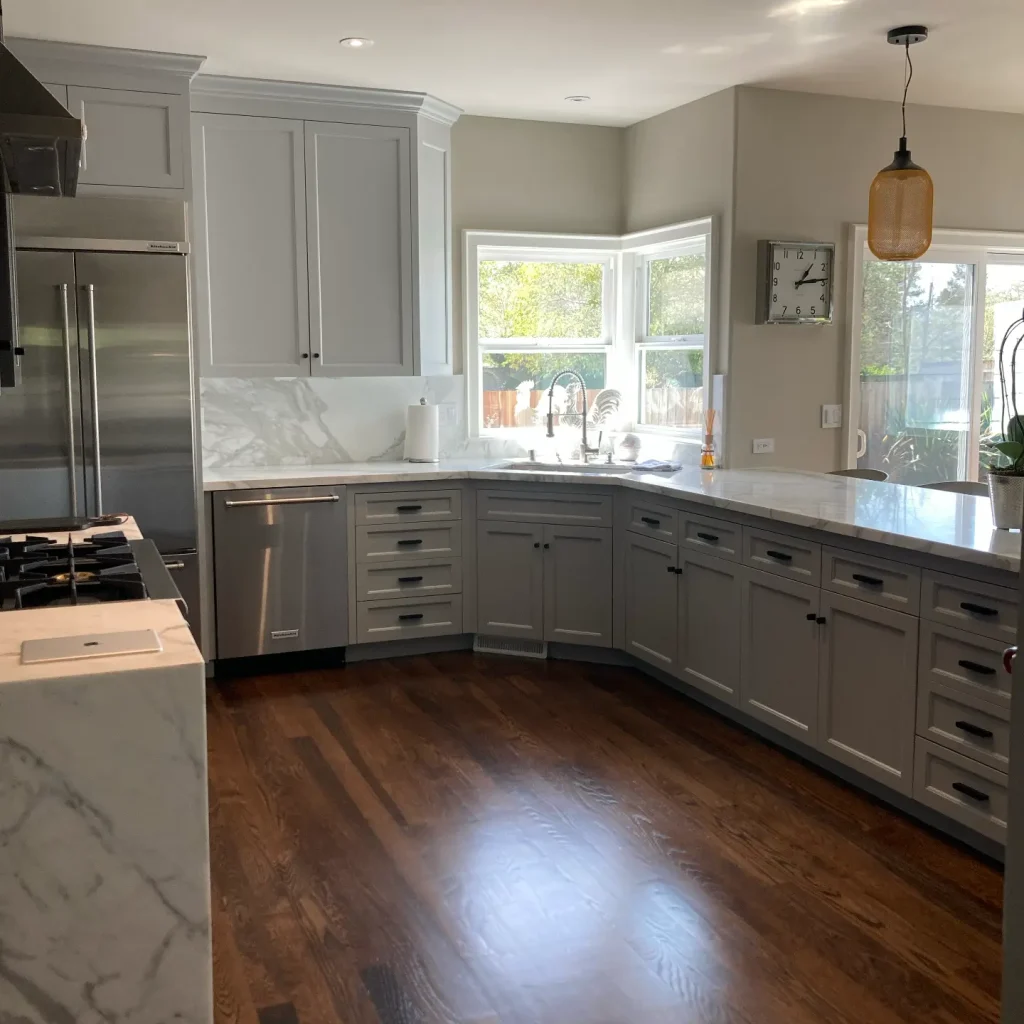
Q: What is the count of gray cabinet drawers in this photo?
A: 12